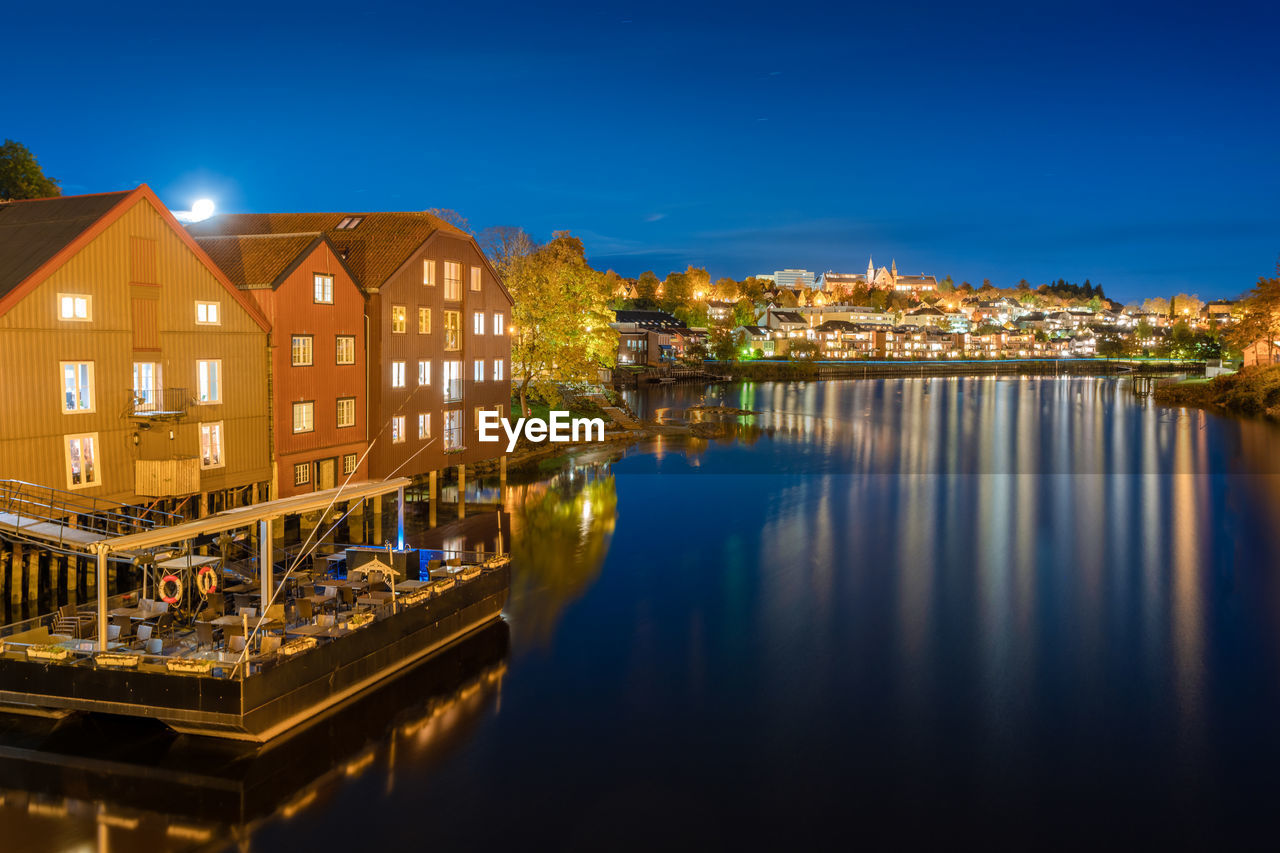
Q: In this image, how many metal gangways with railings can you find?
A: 1